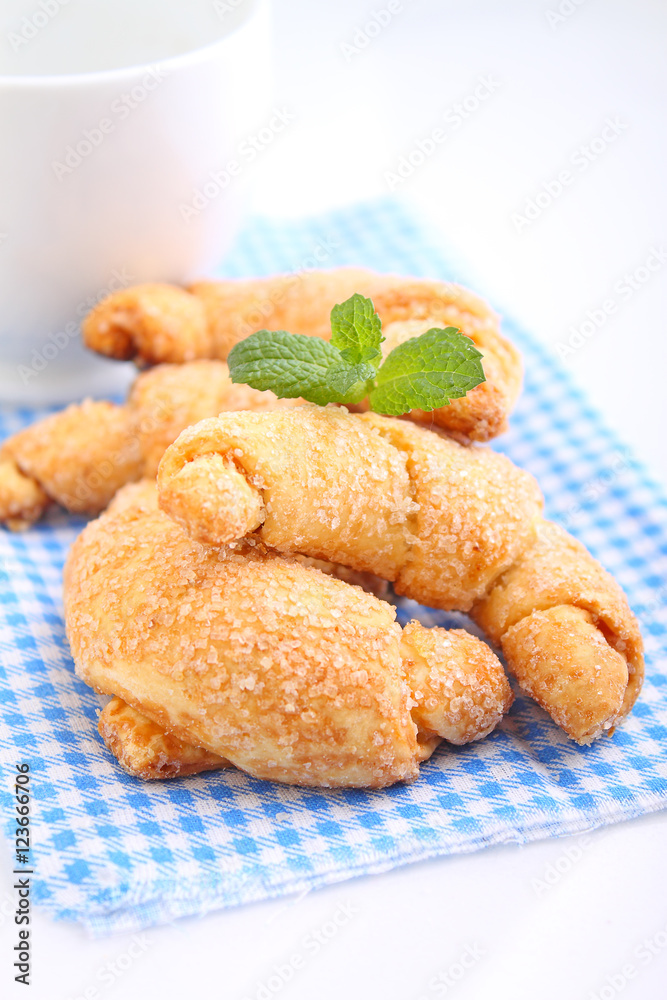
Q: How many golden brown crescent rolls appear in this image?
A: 4